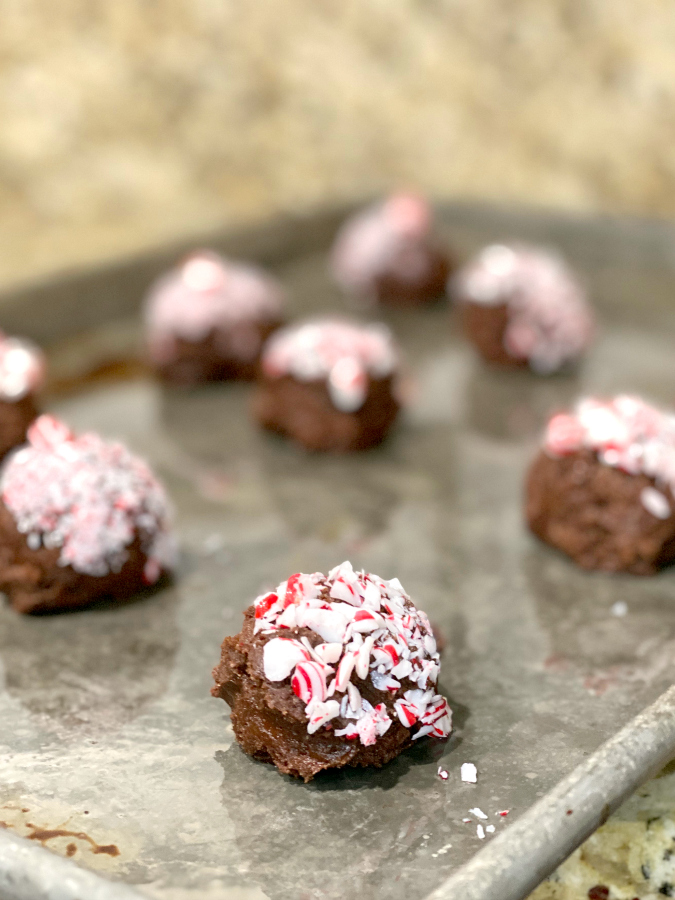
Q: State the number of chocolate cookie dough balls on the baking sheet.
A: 8